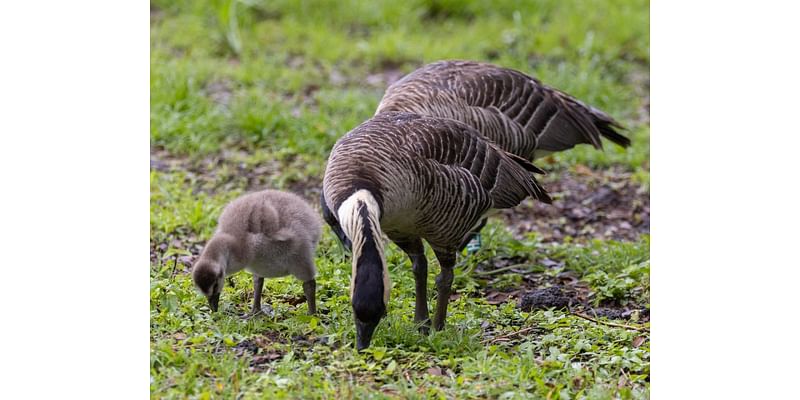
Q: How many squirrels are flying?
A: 0